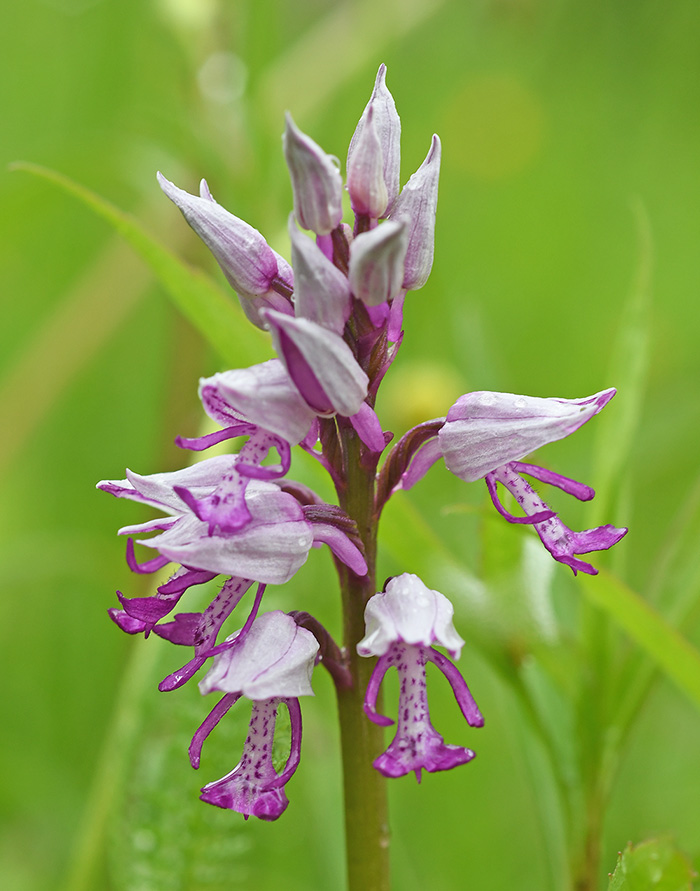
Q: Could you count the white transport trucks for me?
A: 0